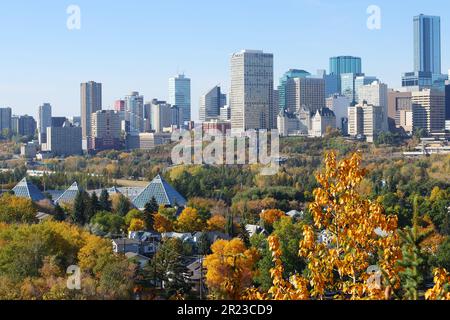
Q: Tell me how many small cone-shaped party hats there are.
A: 0